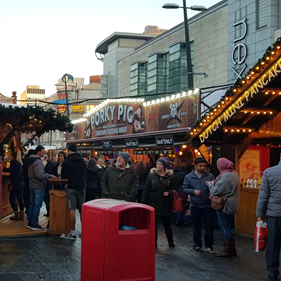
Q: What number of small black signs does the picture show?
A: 3